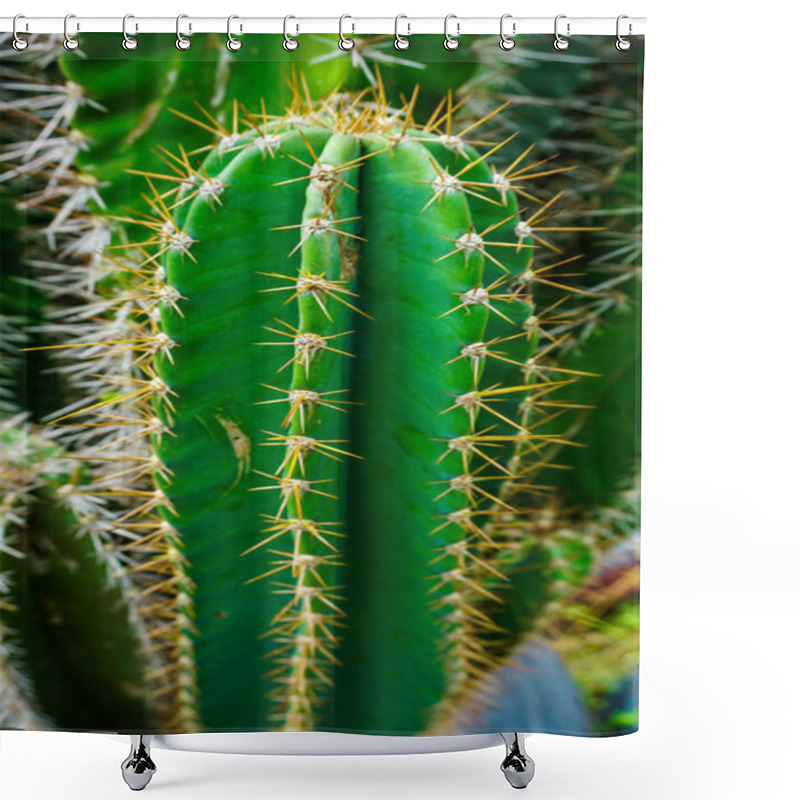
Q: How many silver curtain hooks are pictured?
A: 12